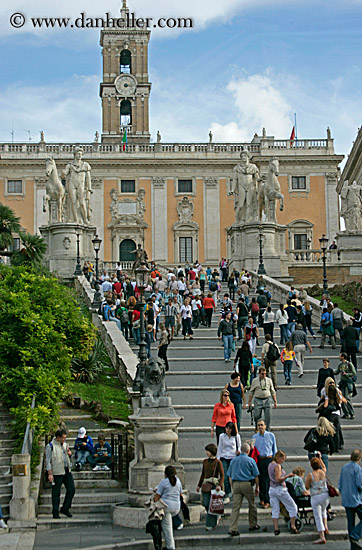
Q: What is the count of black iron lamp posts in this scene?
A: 5